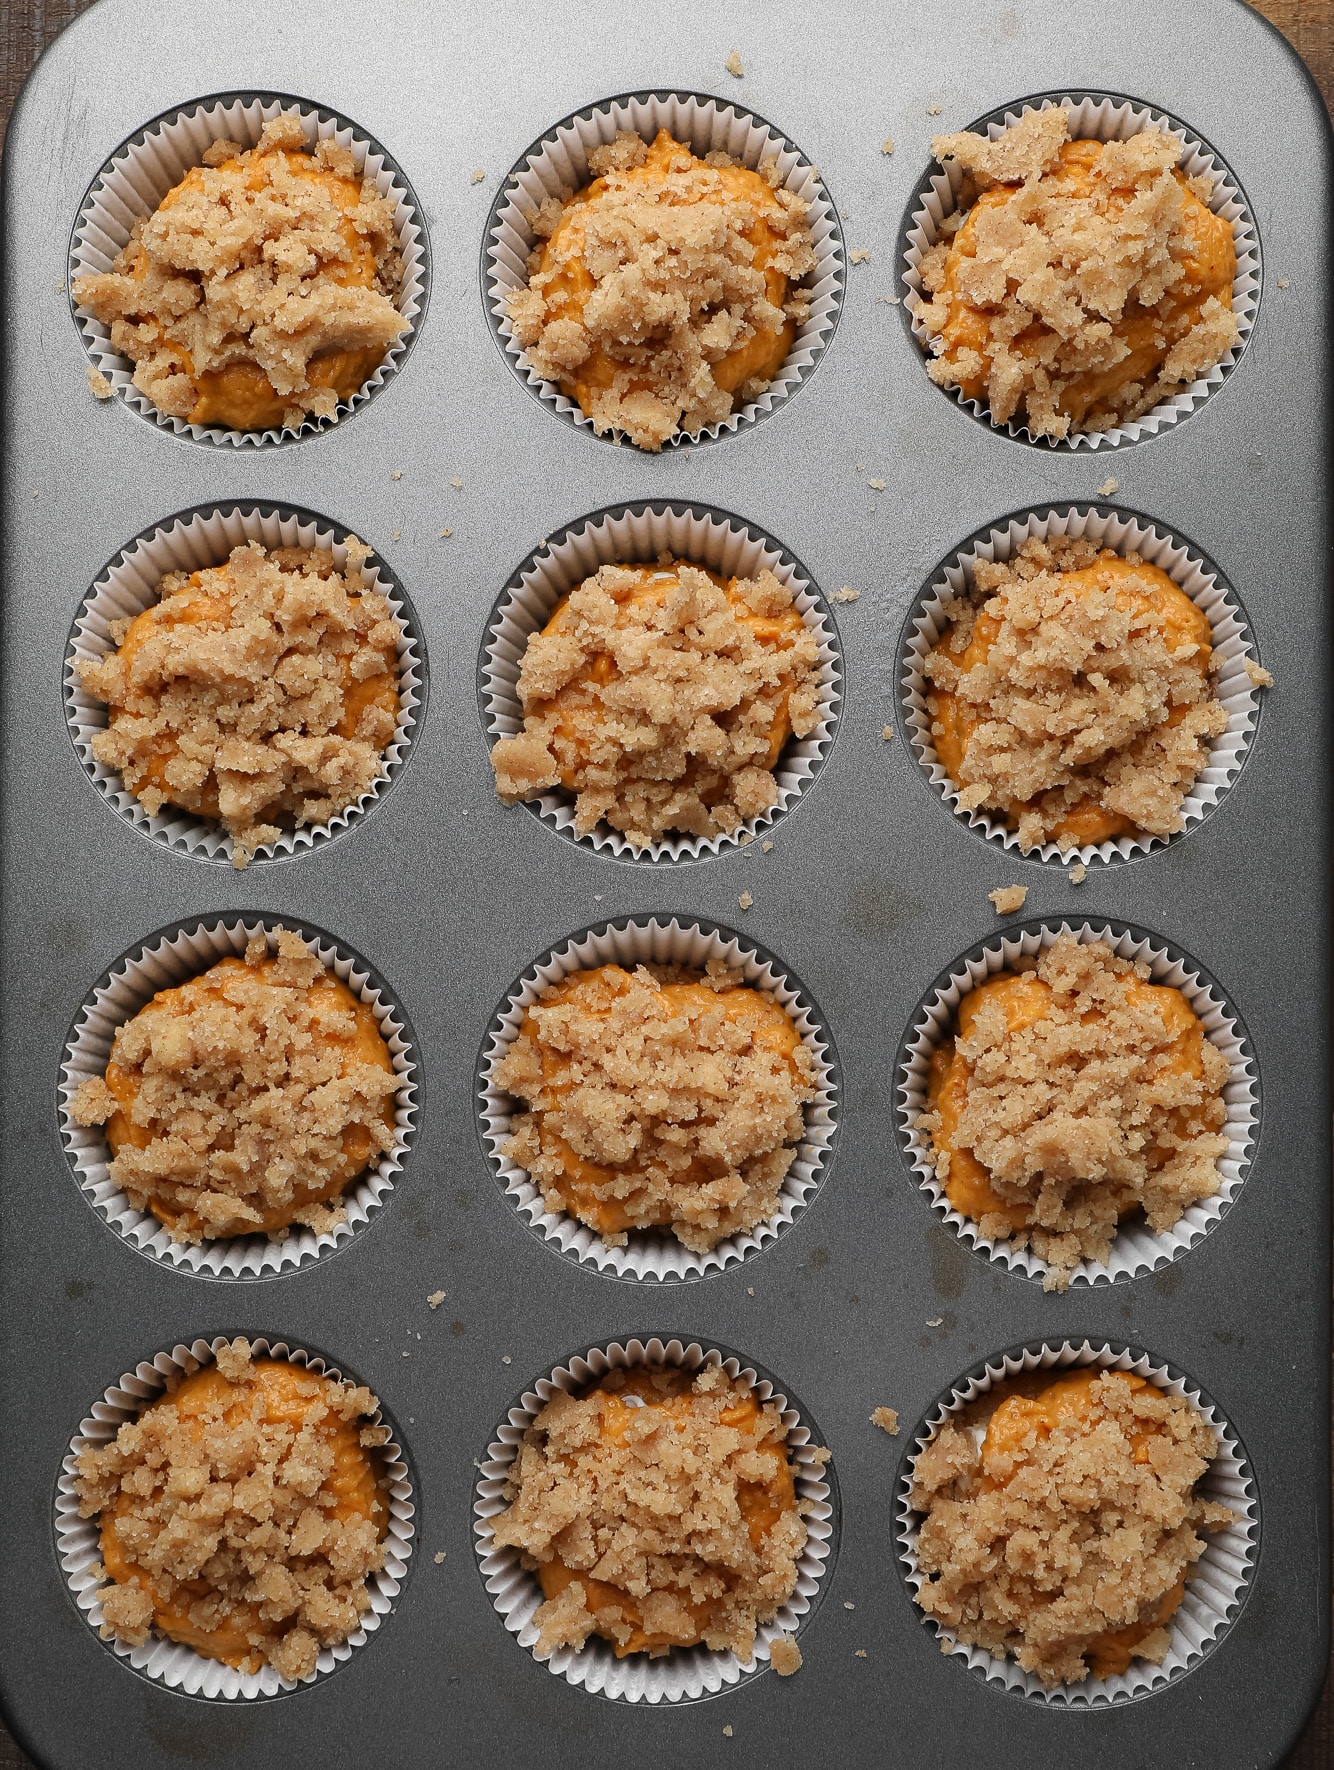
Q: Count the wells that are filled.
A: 12